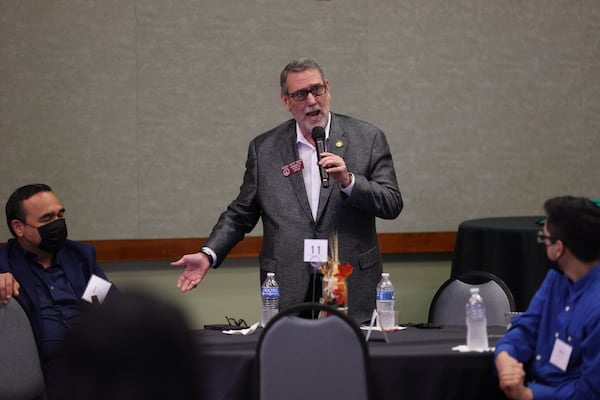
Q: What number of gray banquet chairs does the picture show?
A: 3